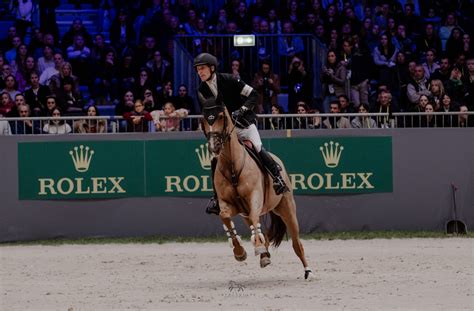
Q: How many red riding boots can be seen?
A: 0